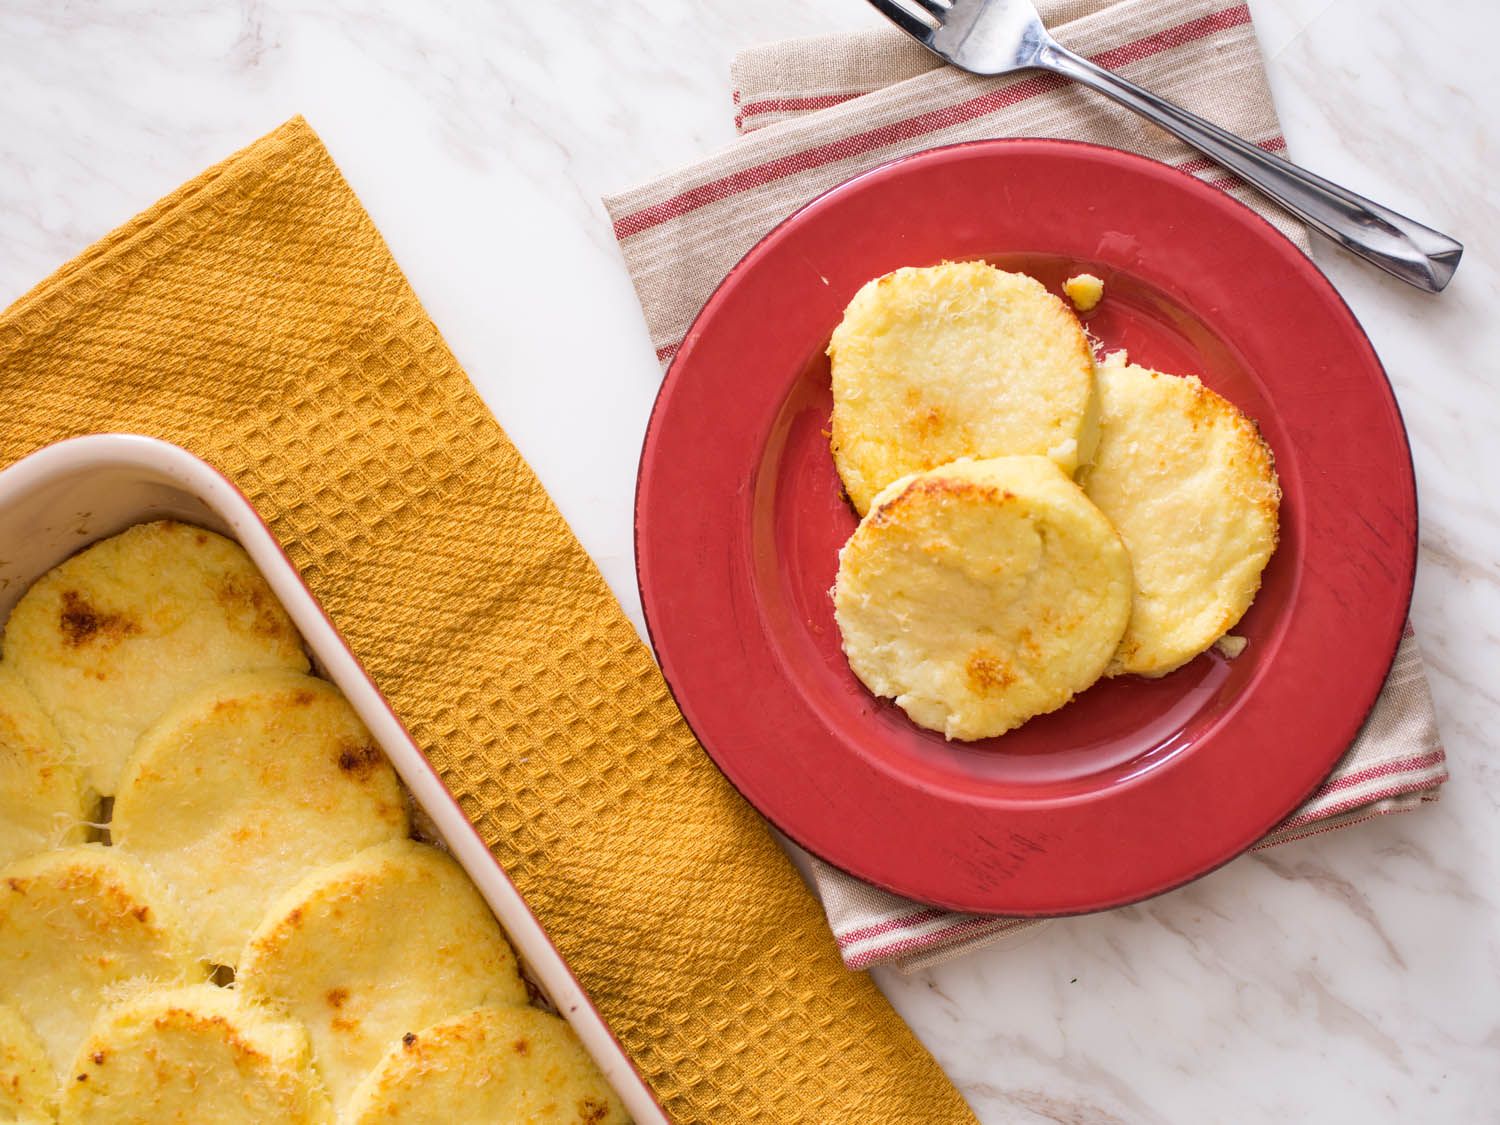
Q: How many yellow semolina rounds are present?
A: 11